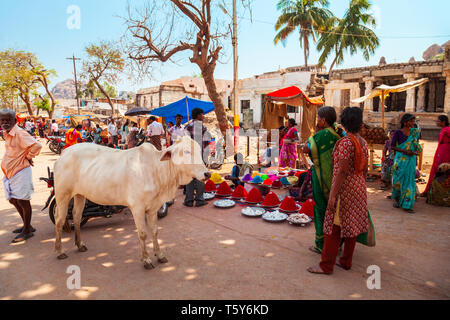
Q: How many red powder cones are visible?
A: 7